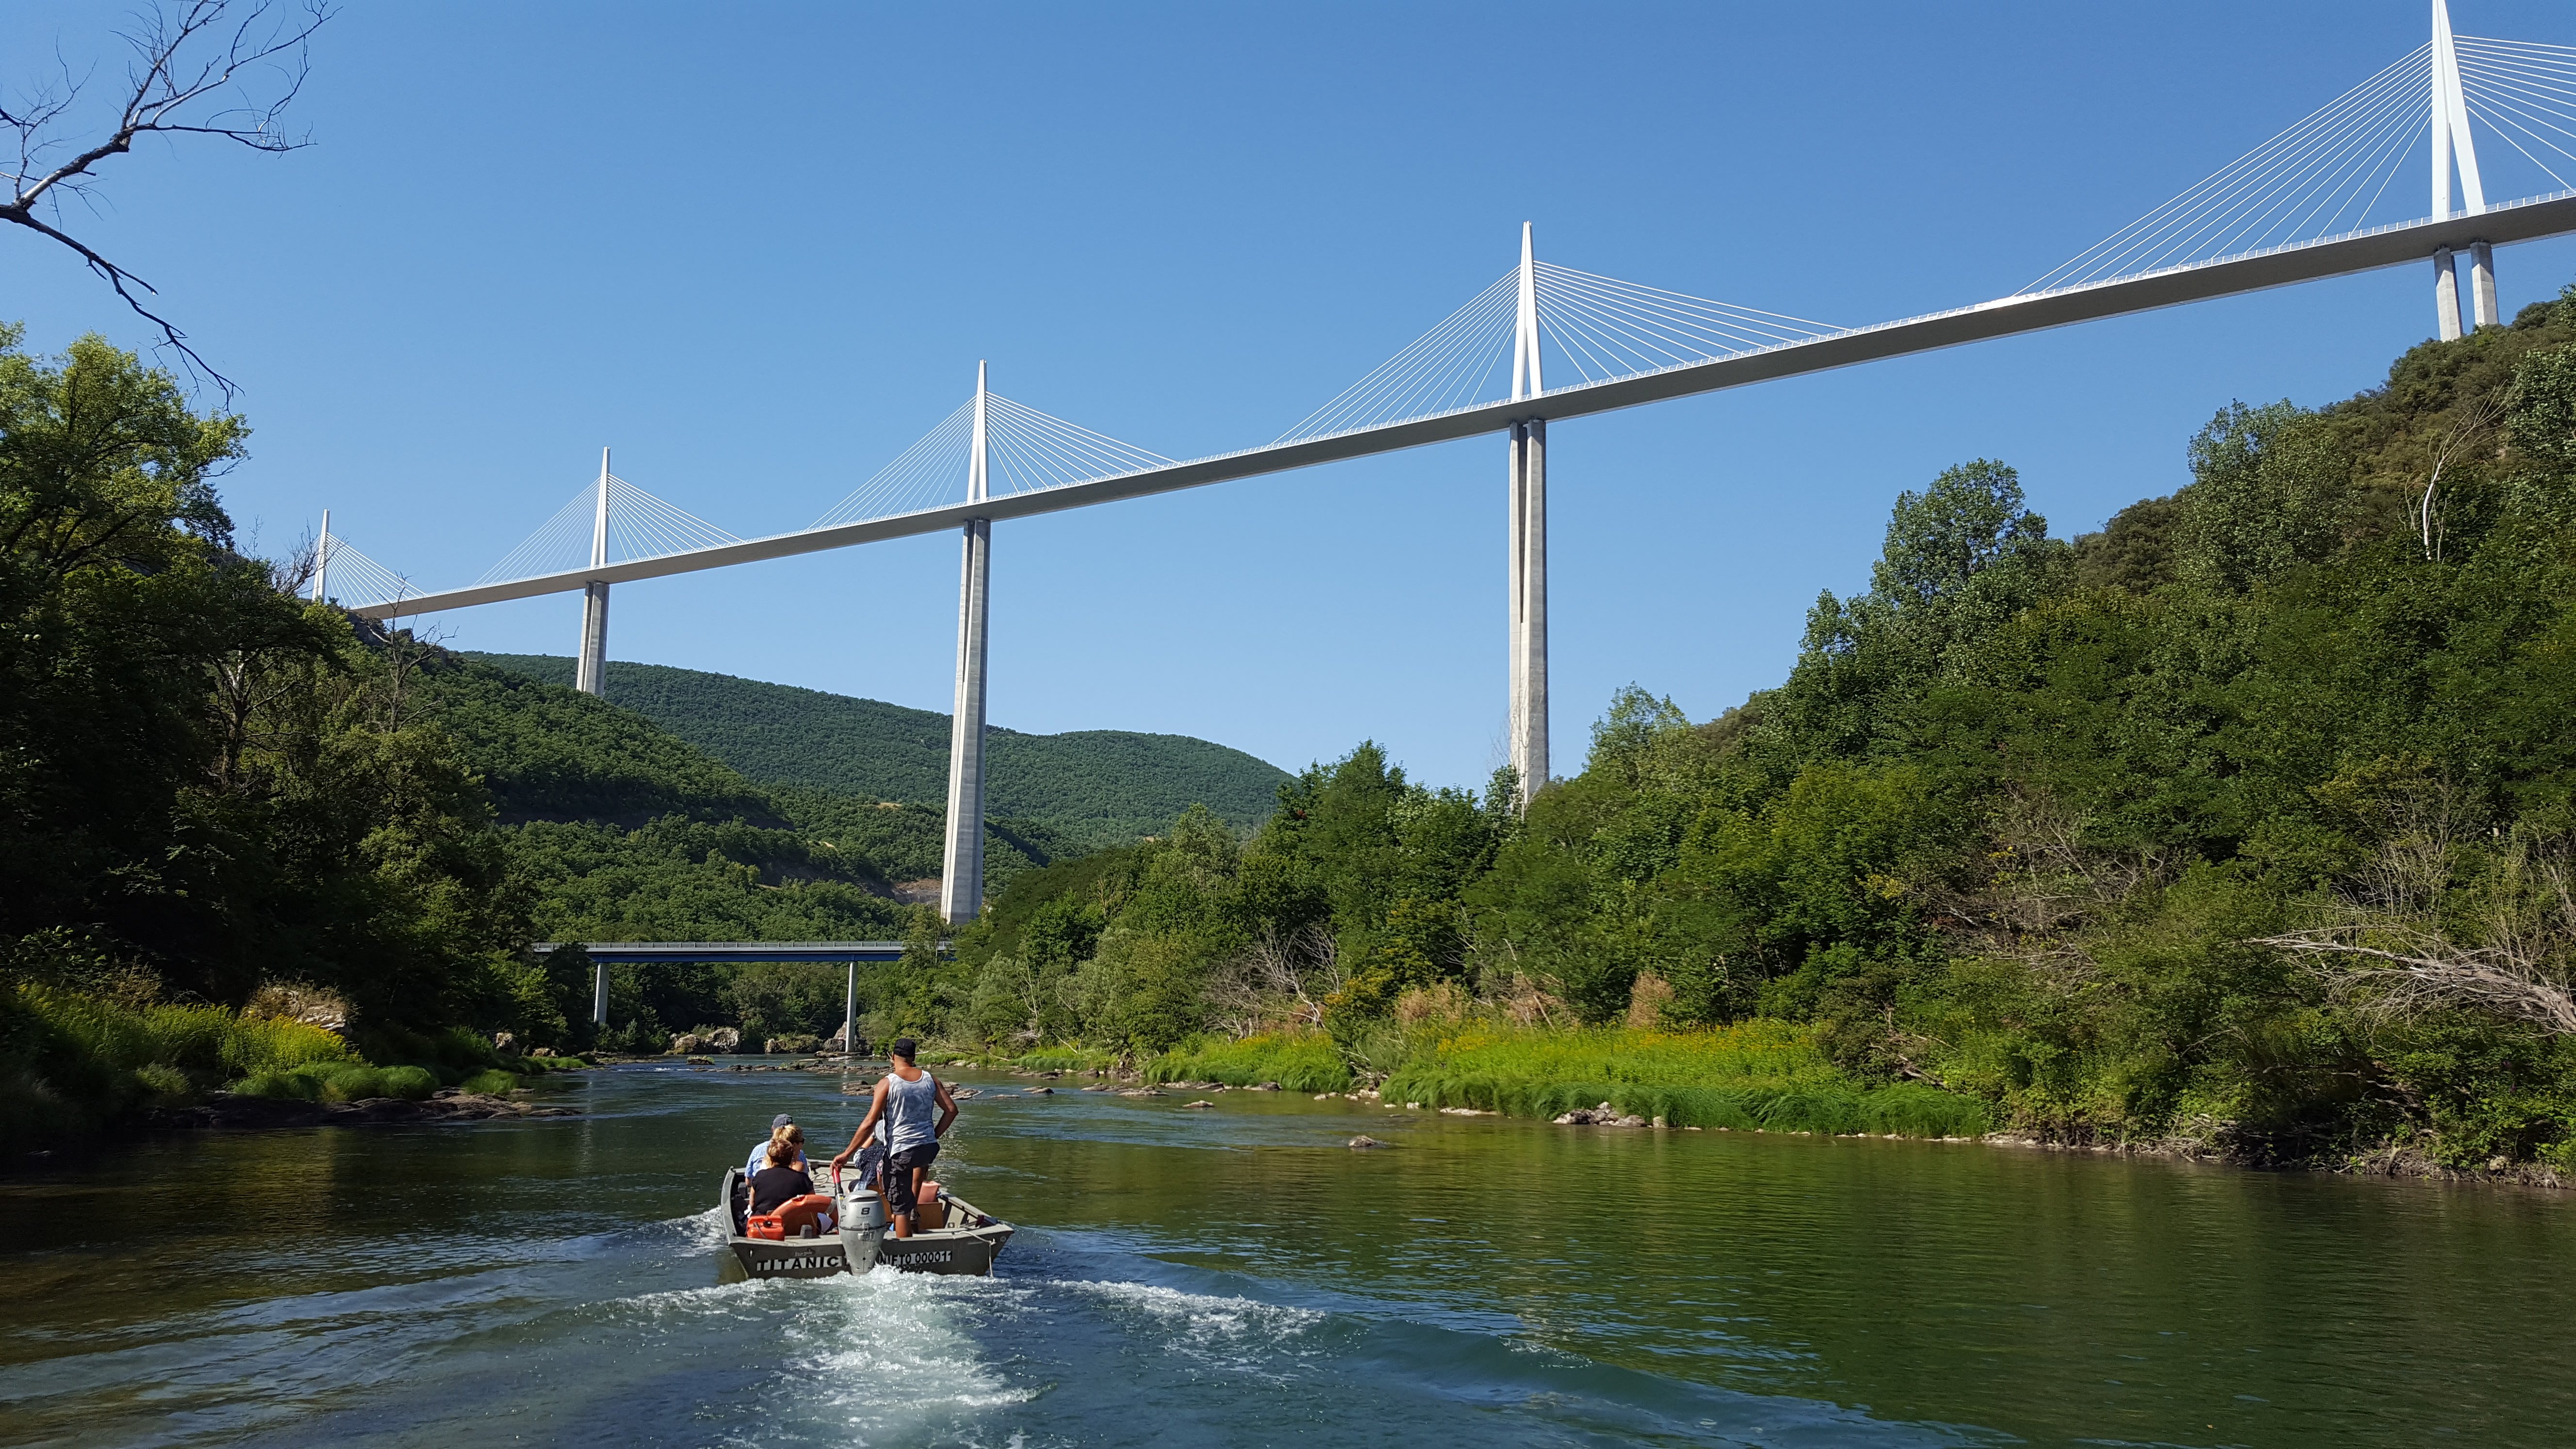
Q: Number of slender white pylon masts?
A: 5